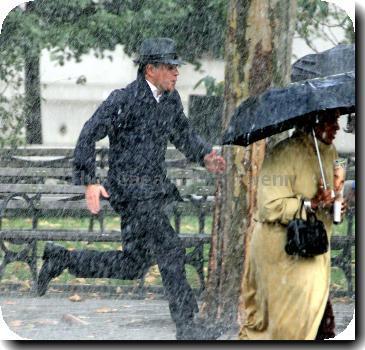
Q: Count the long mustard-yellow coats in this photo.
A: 1